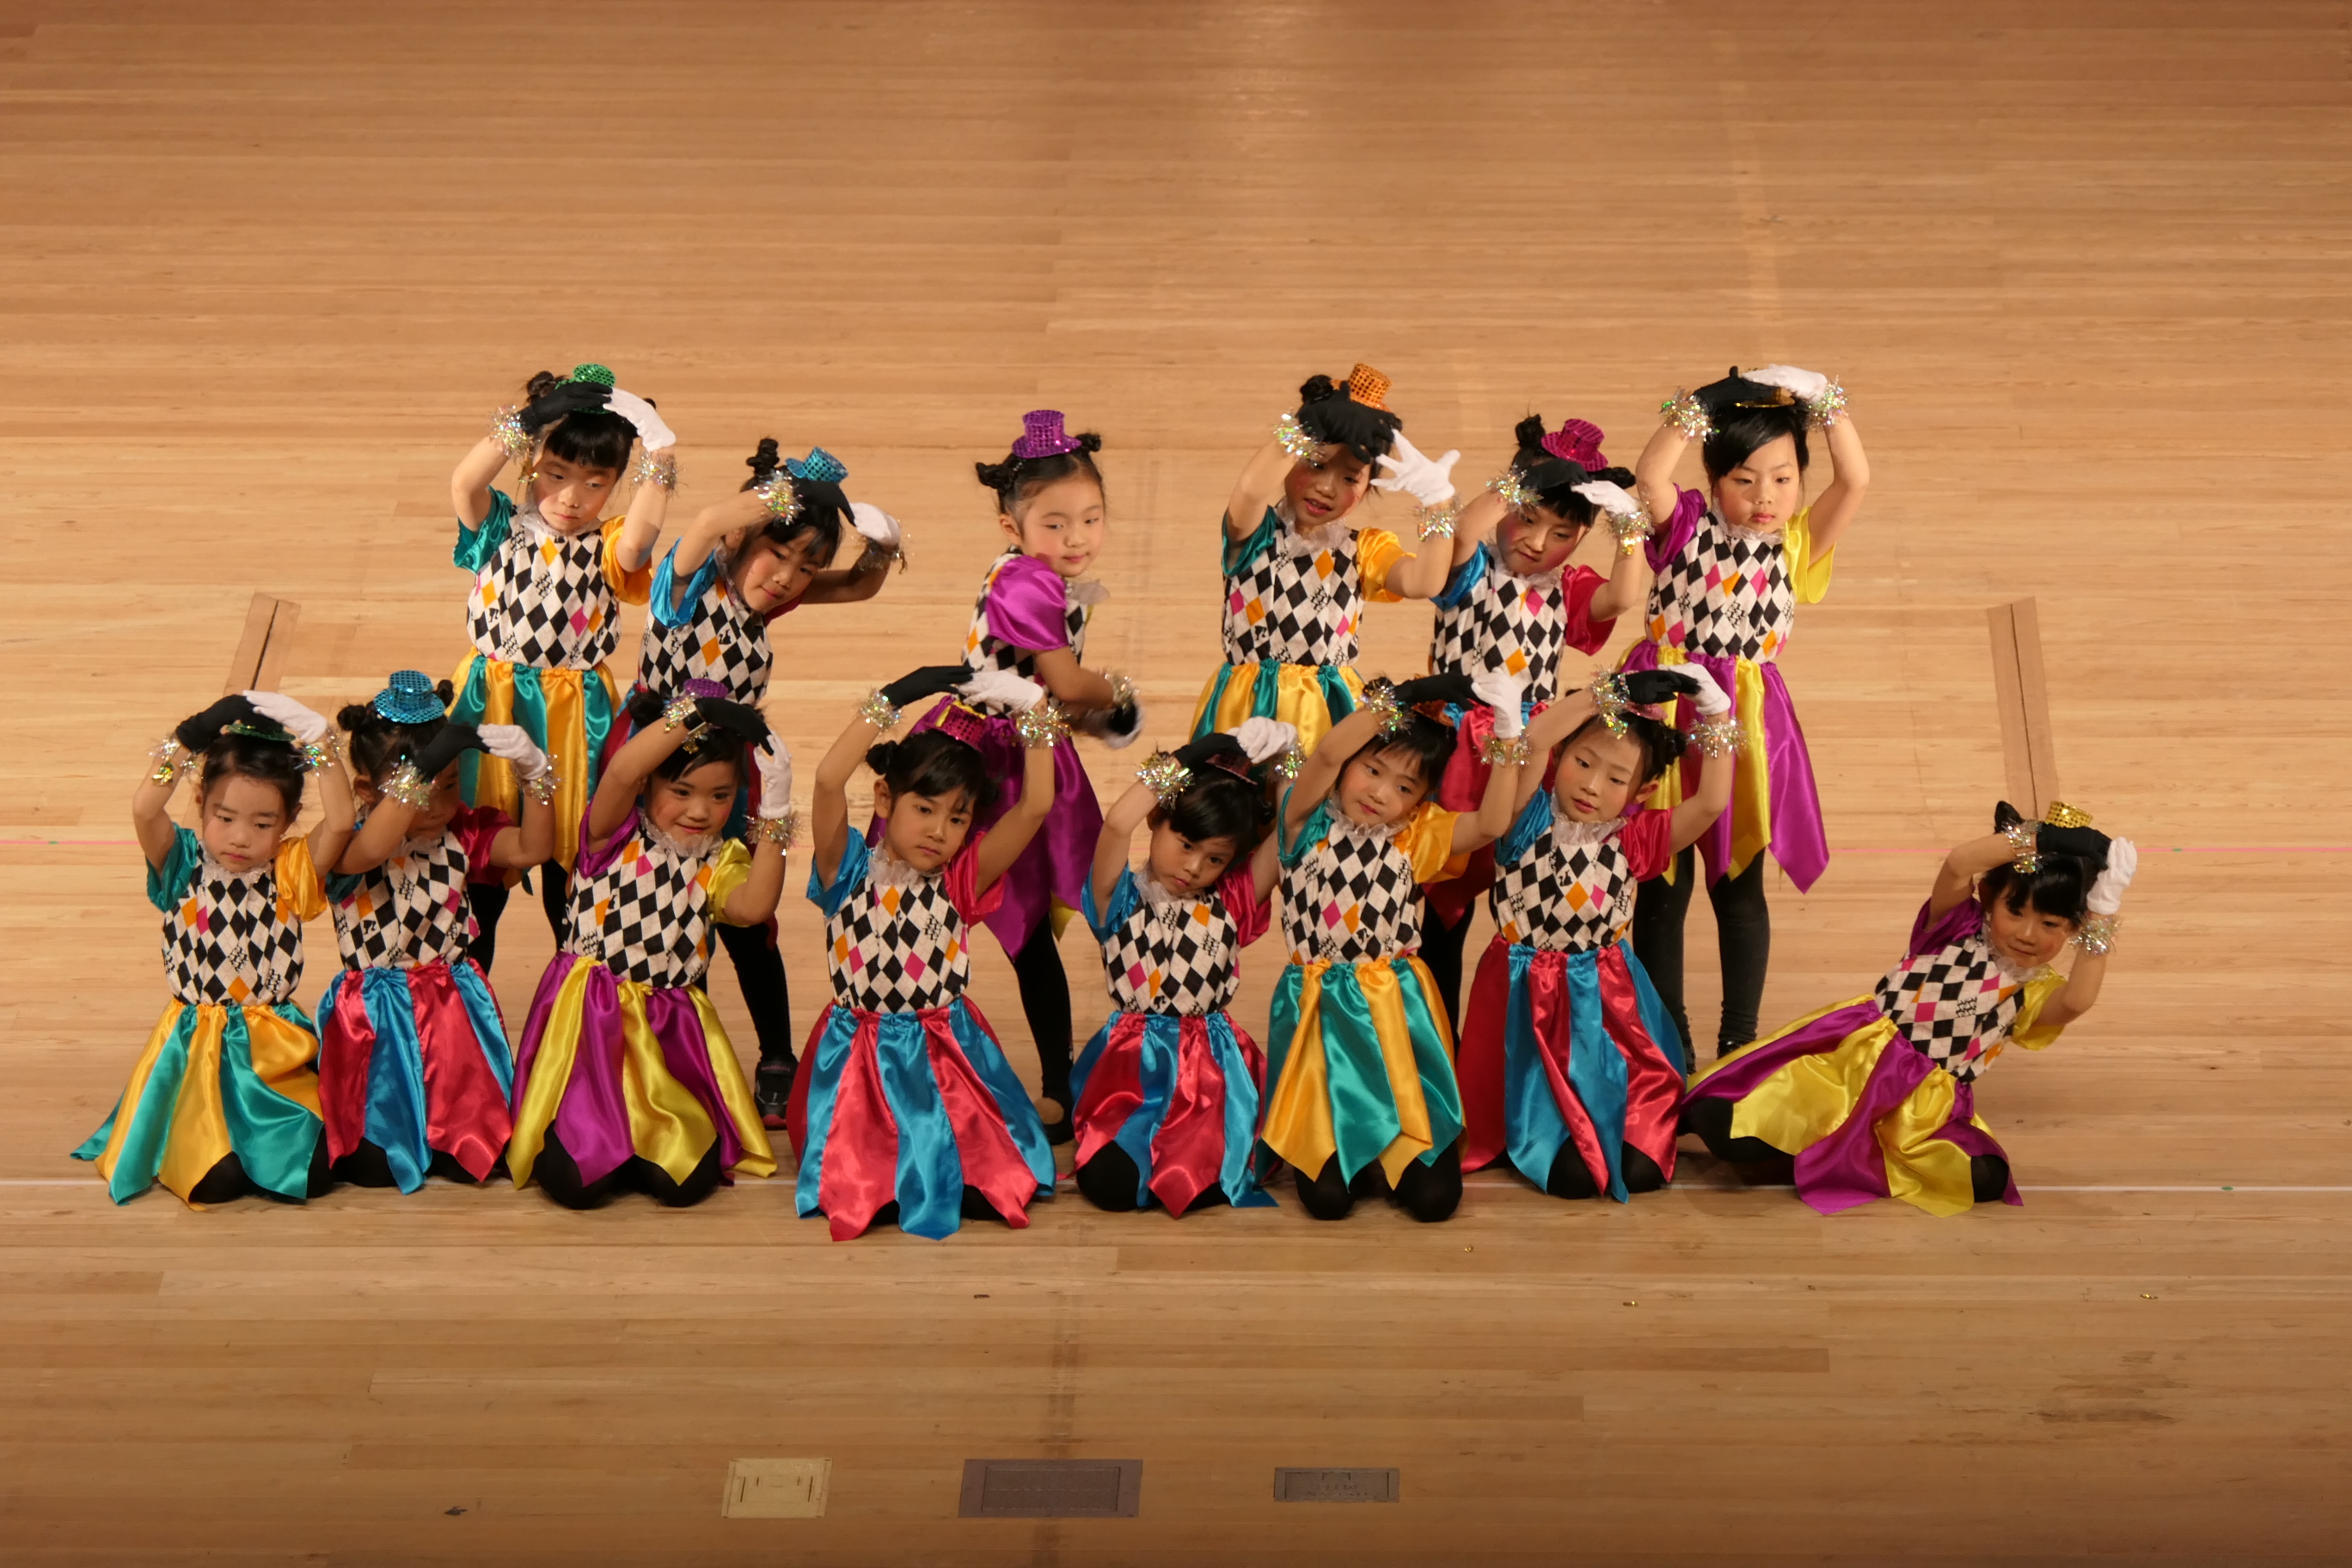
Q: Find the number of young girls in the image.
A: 14